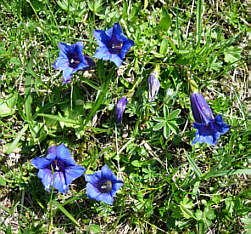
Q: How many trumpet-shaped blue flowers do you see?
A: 5